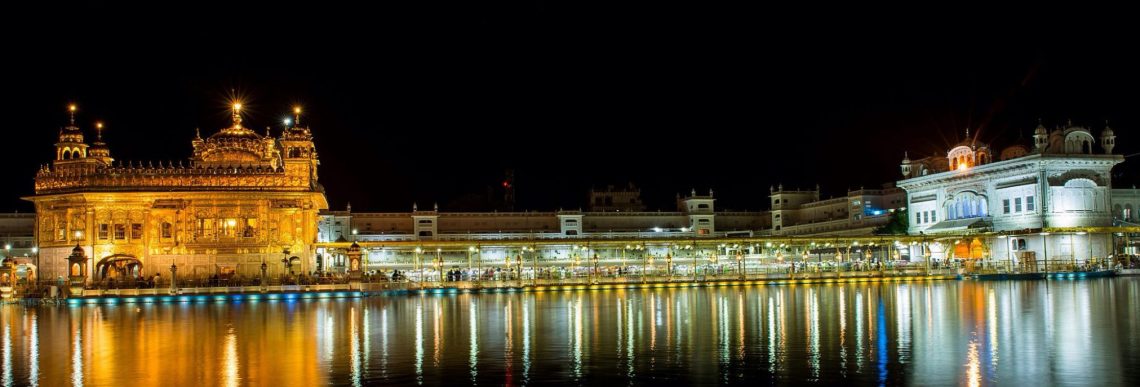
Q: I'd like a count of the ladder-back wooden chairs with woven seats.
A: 0